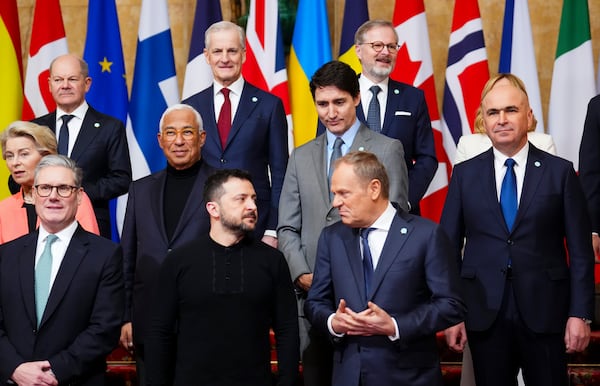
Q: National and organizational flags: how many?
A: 12